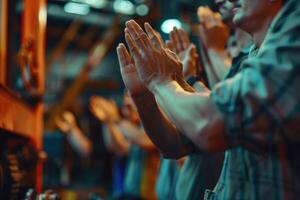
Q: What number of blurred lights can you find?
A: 5